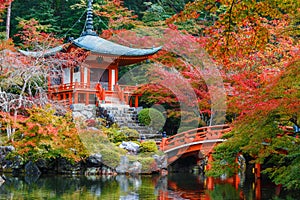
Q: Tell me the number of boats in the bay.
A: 0